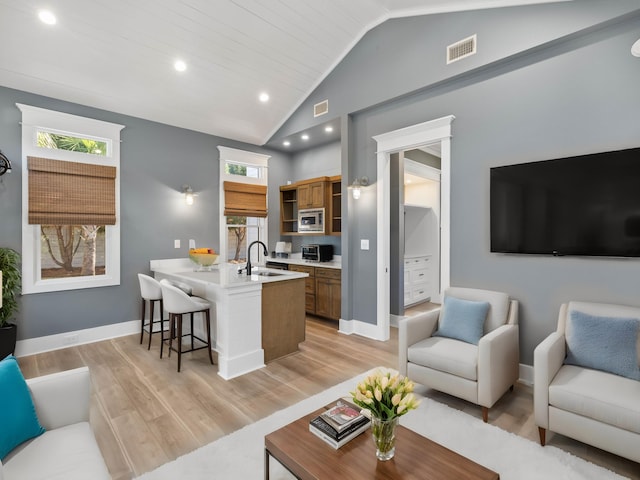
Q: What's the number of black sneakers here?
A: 0